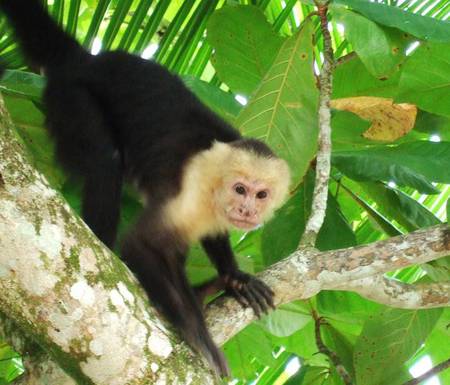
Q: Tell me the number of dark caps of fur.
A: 1